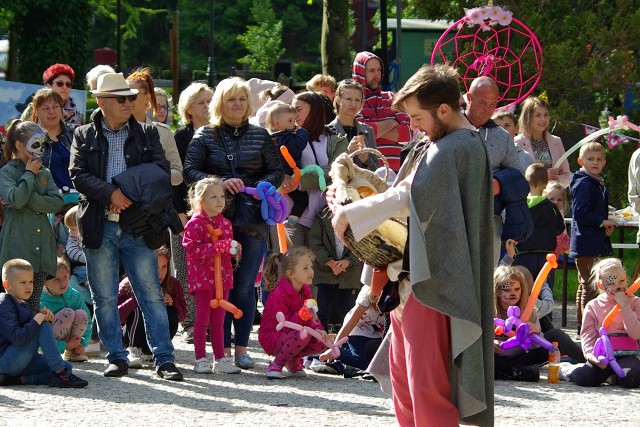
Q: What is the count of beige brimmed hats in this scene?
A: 1